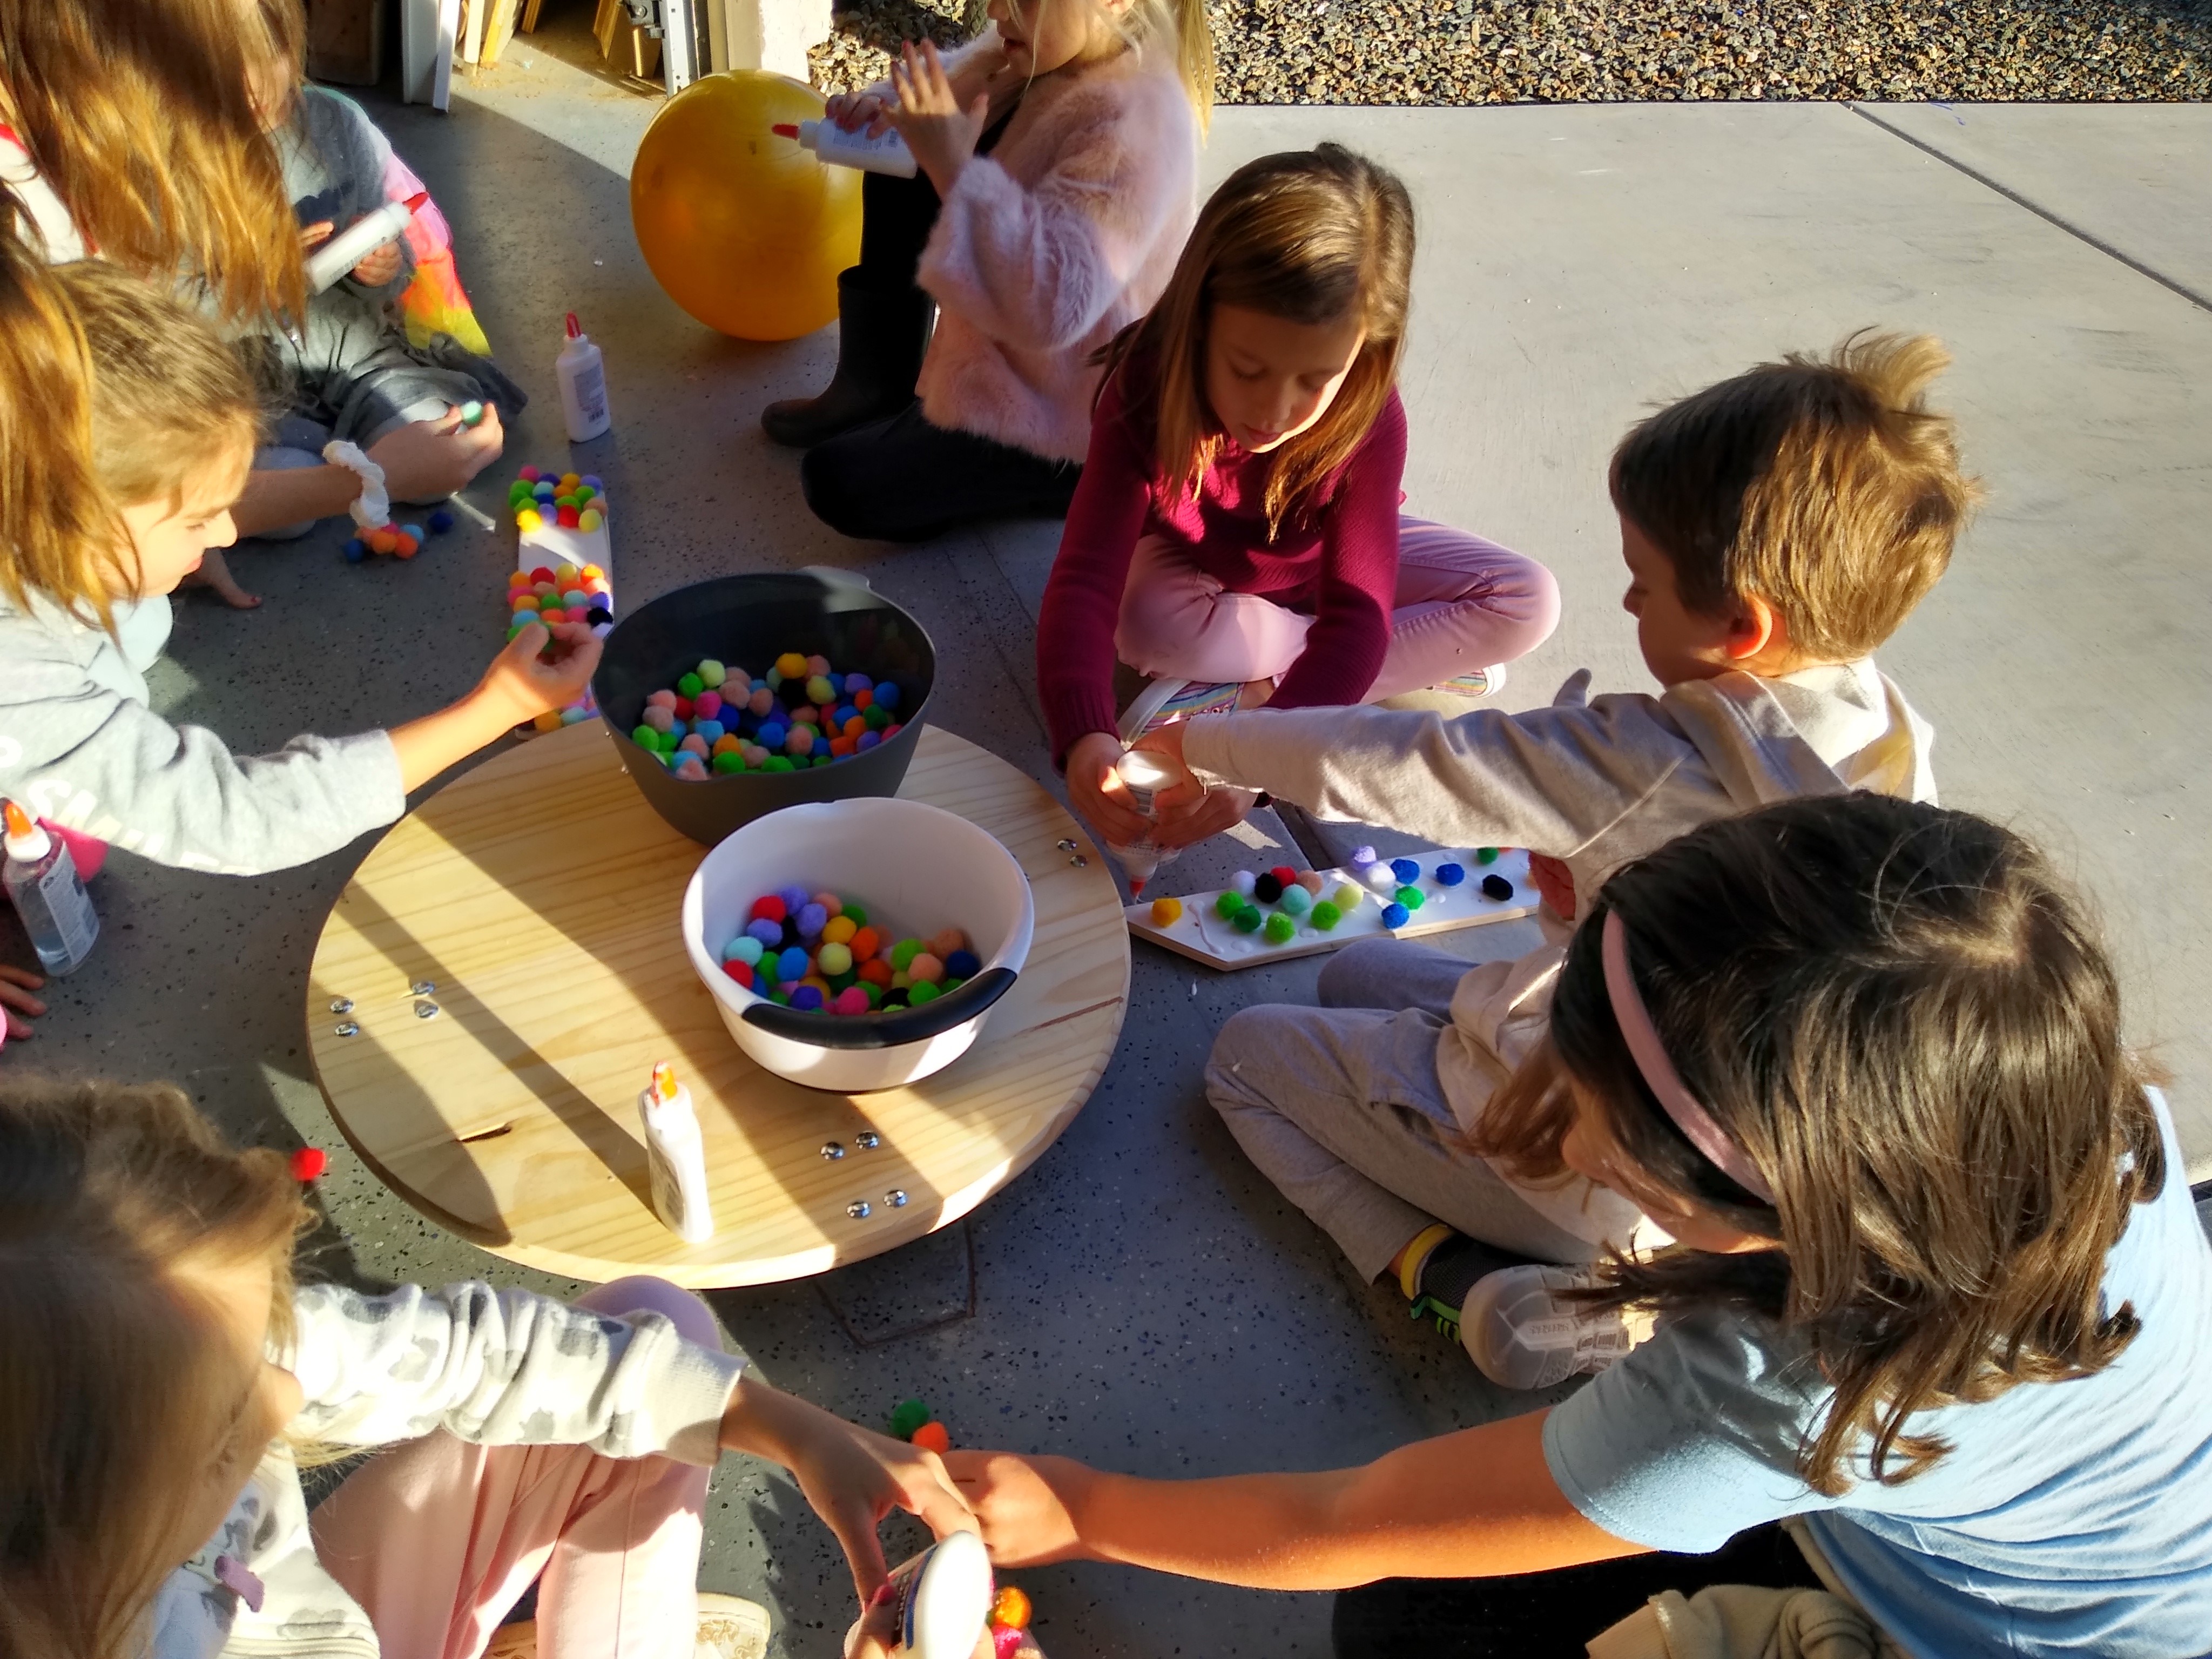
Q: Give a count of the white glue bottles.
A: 6